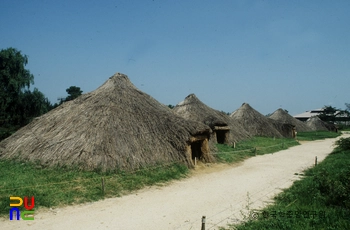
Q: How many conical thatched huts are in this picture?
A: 5